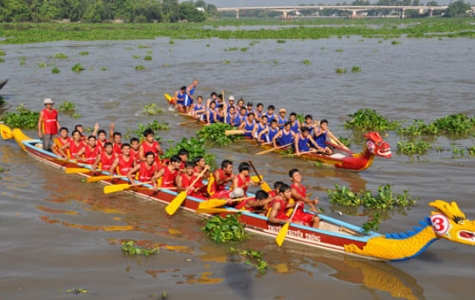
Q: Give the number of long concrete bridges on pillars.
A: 1